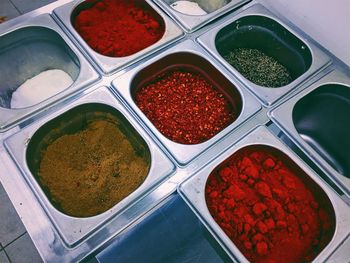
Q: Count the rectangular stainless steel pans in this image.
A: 8